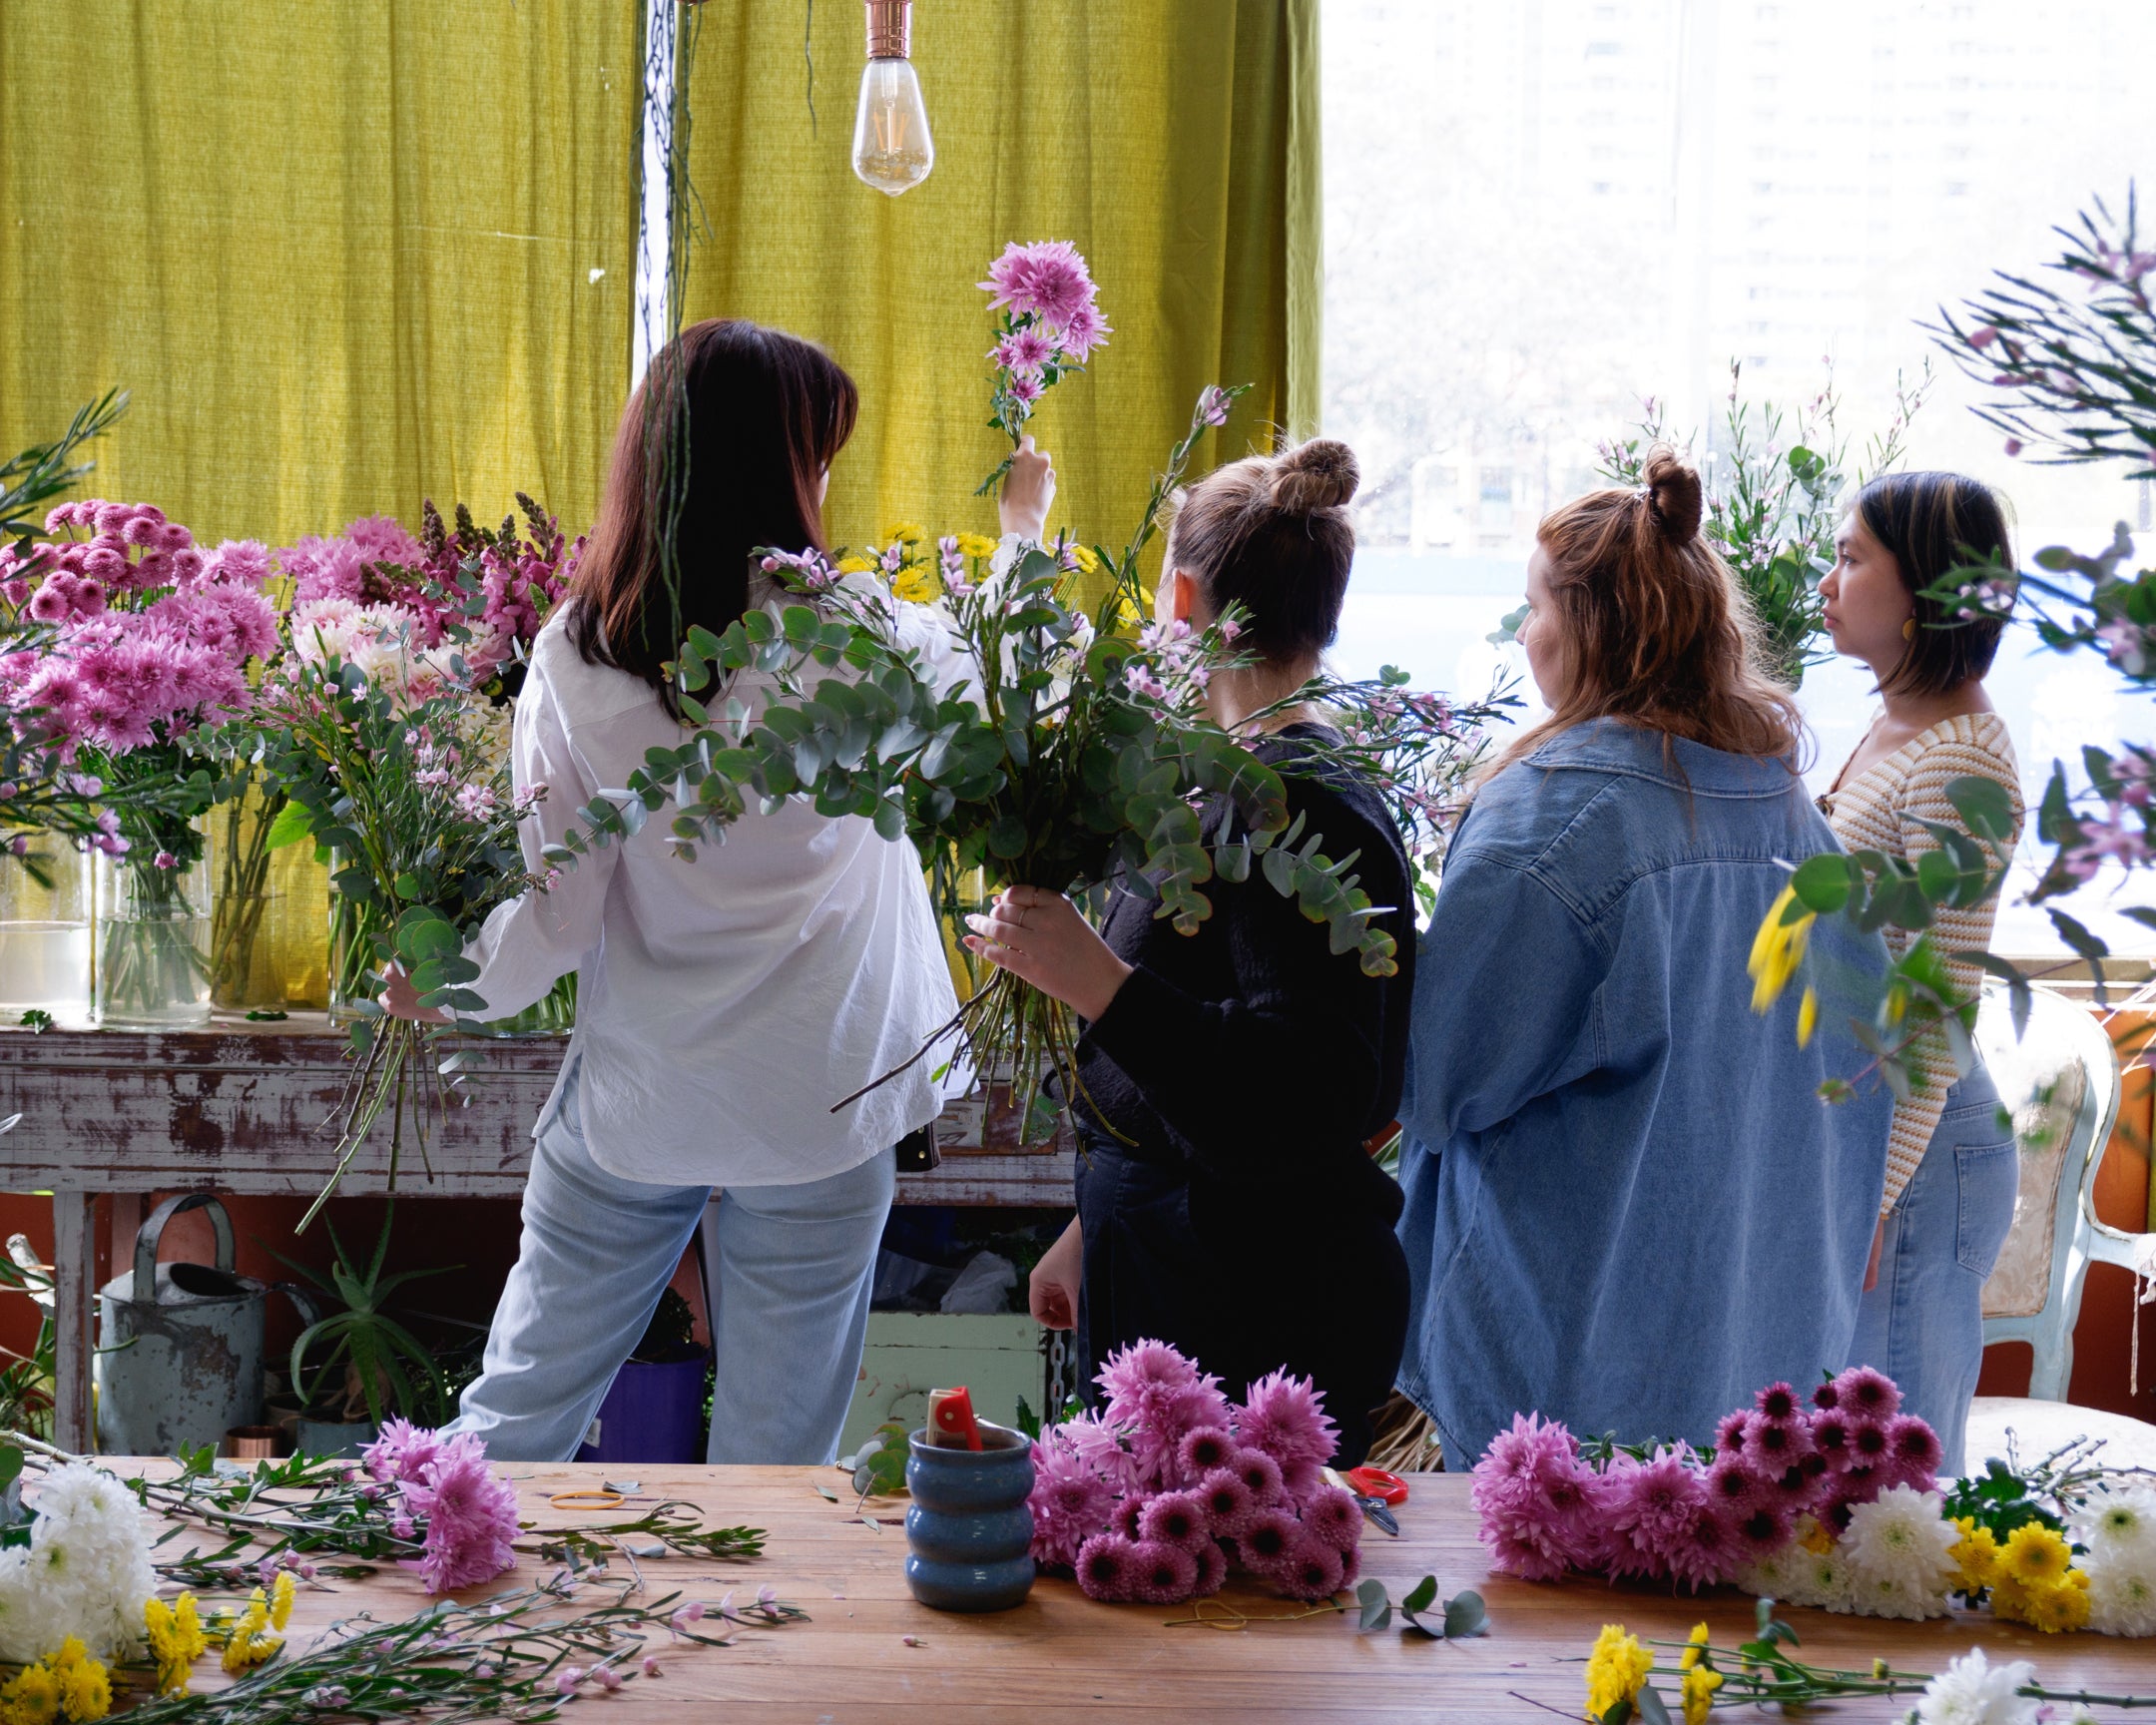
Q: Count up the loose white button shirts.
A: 1